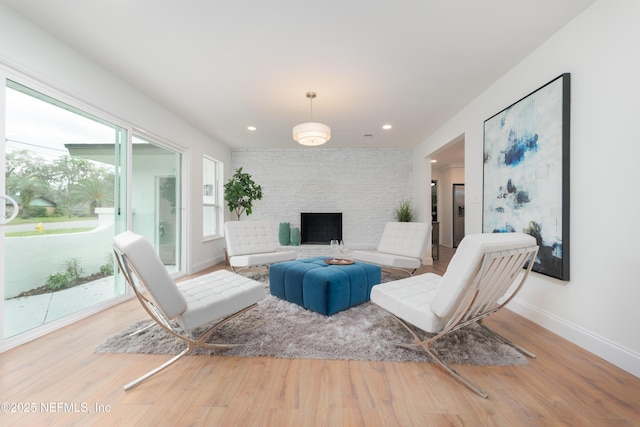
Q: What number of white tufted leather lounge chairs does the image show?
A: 4